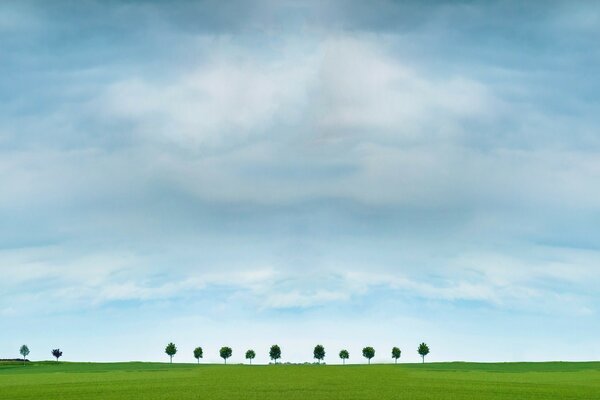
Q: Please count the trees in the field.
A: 12